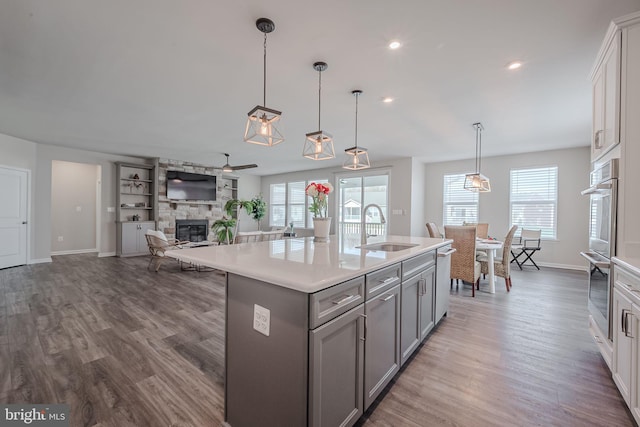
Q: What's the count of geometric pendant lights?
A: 4